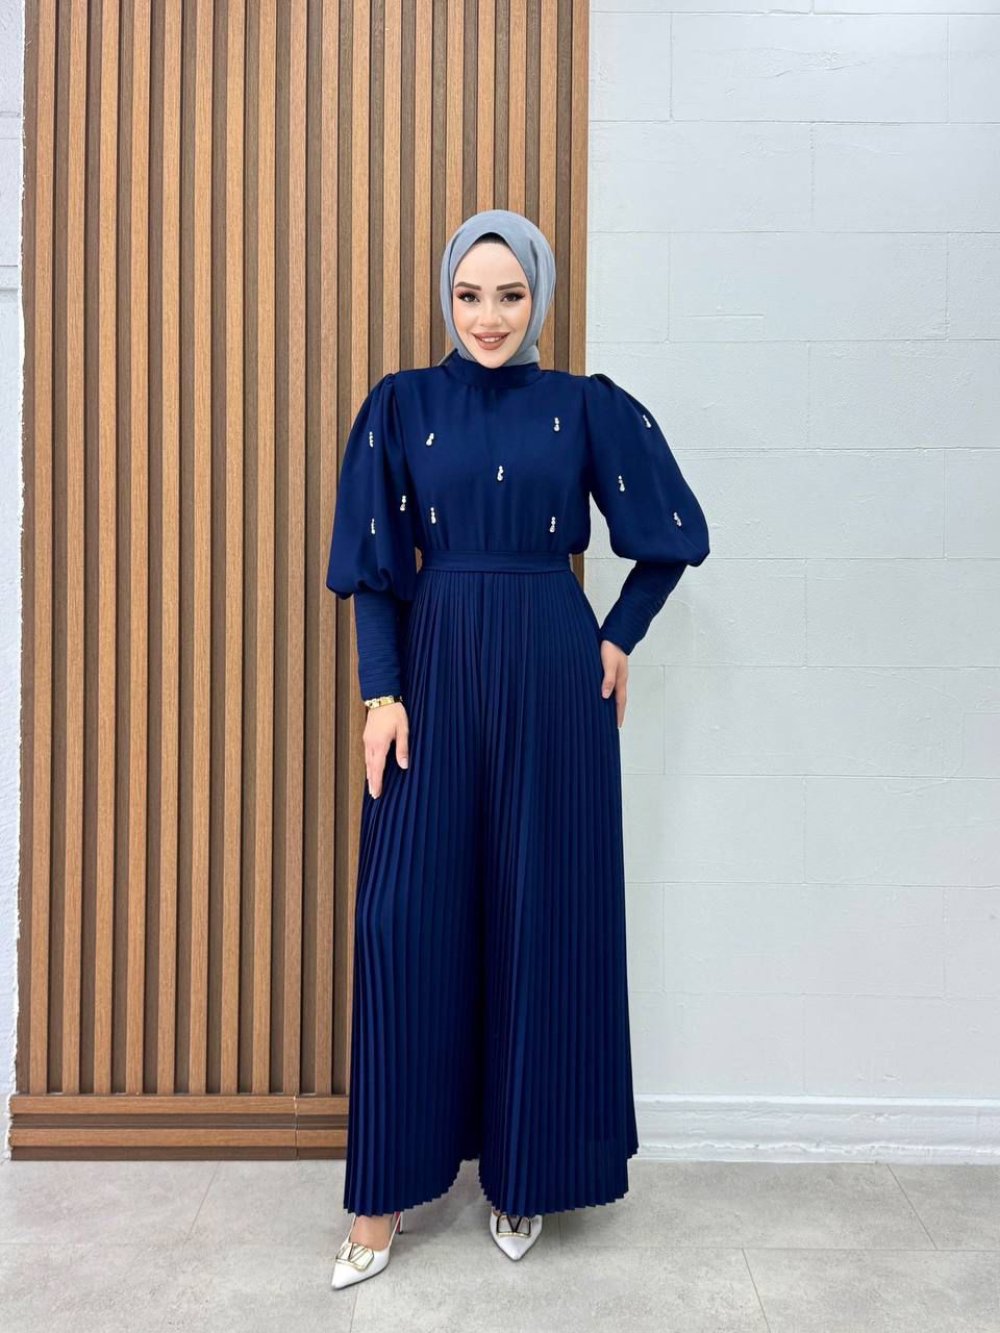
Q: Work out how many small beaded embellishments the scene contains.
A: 11